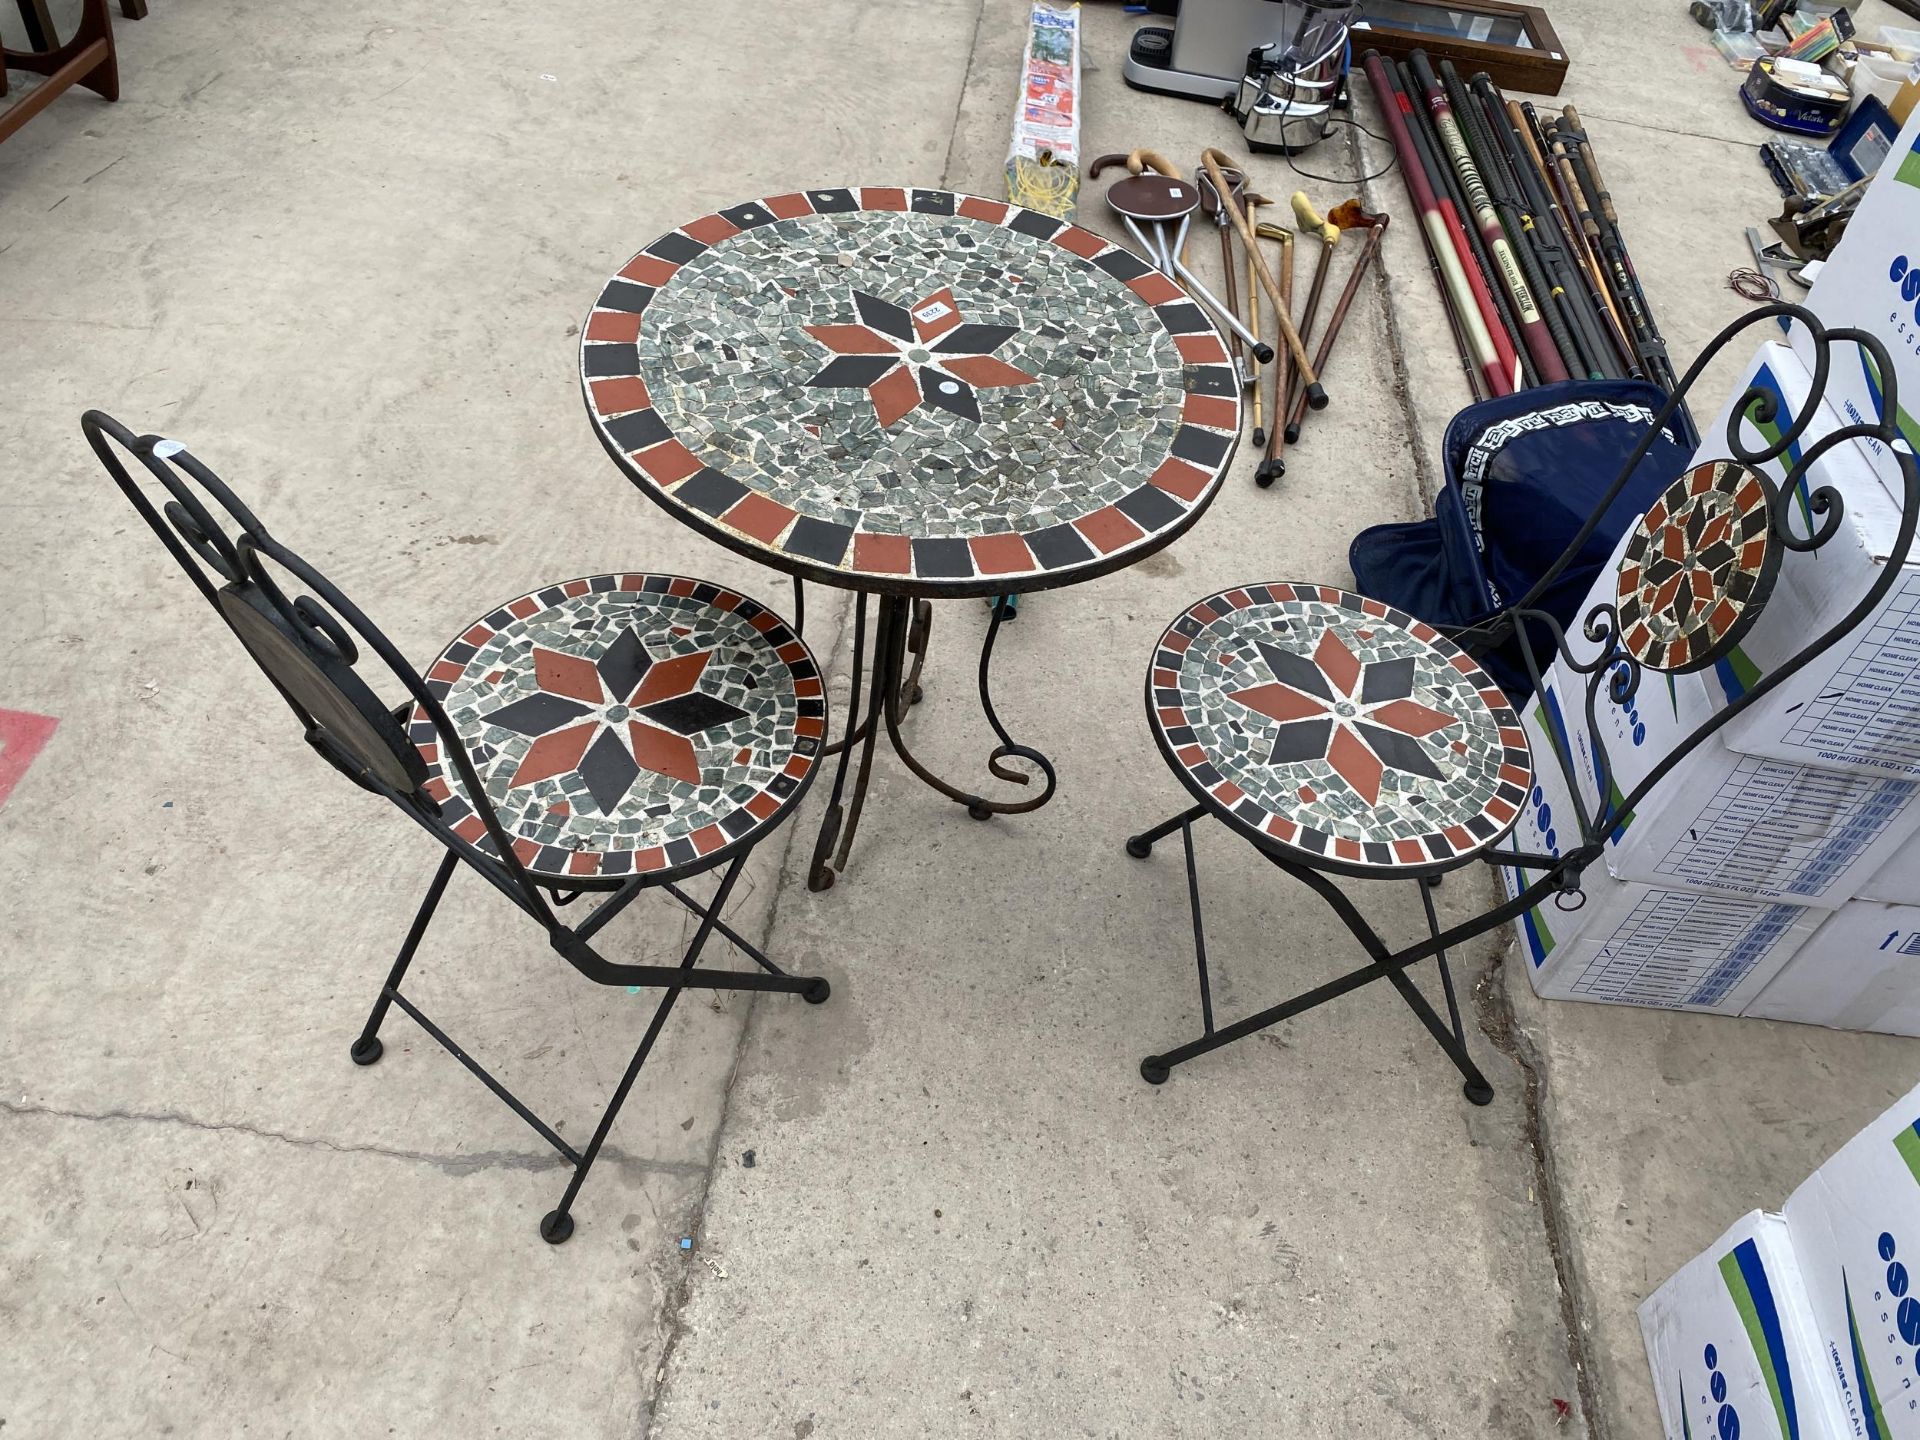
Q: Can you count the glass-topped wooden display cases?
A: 1